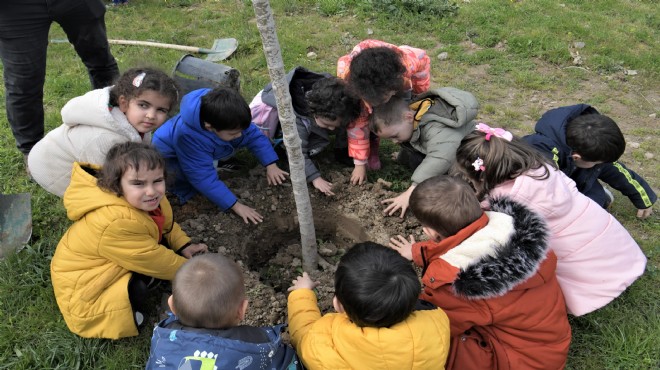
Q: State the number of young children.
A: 11